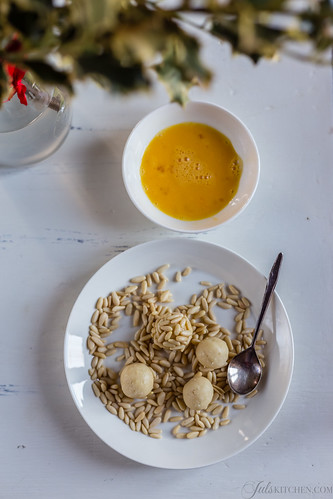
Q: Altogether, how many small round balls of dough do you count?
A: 3